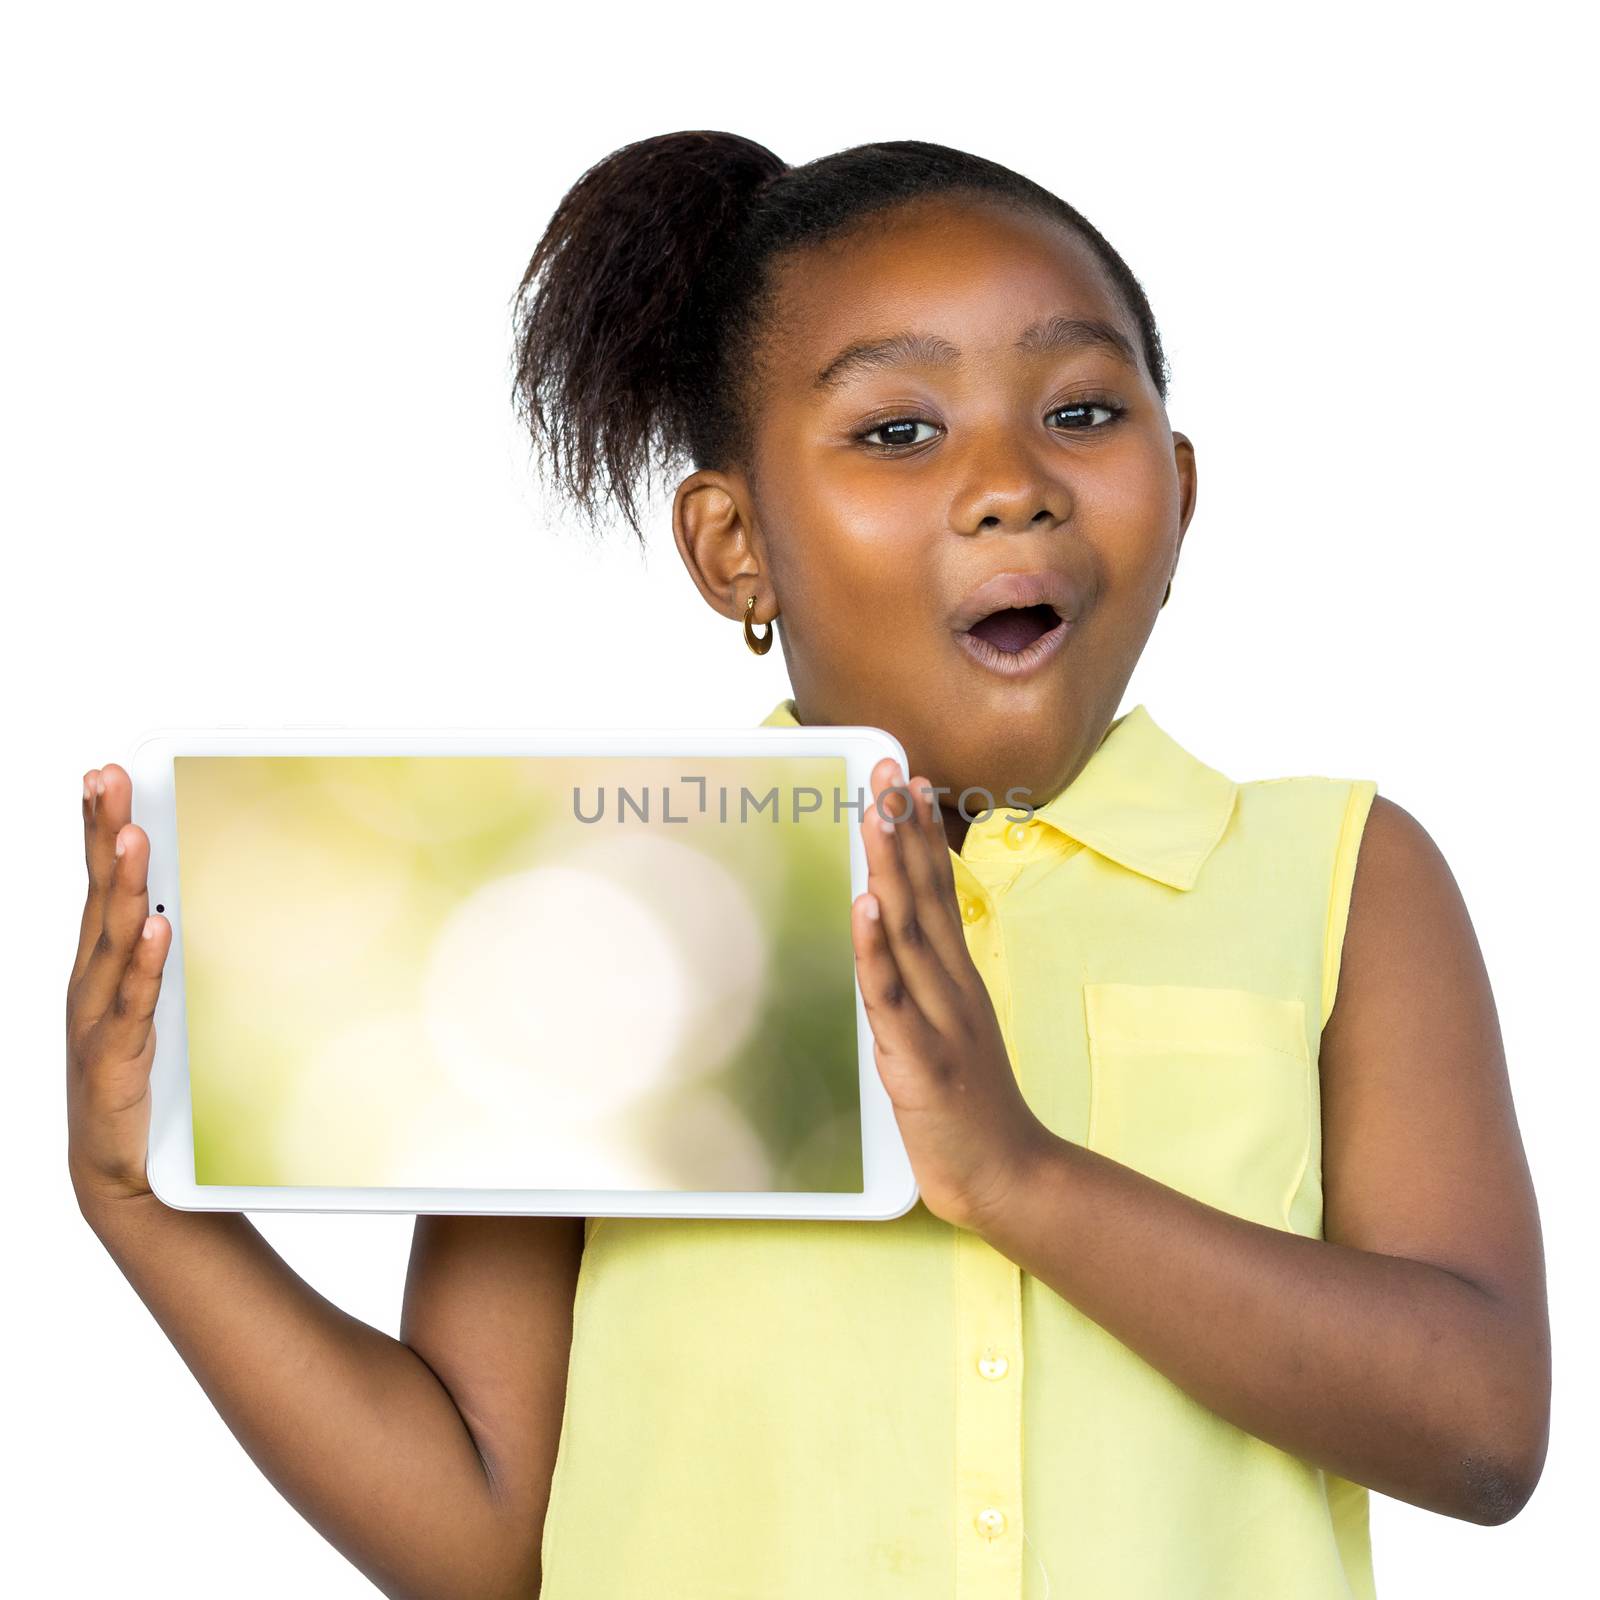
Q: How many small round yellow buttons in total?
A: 4